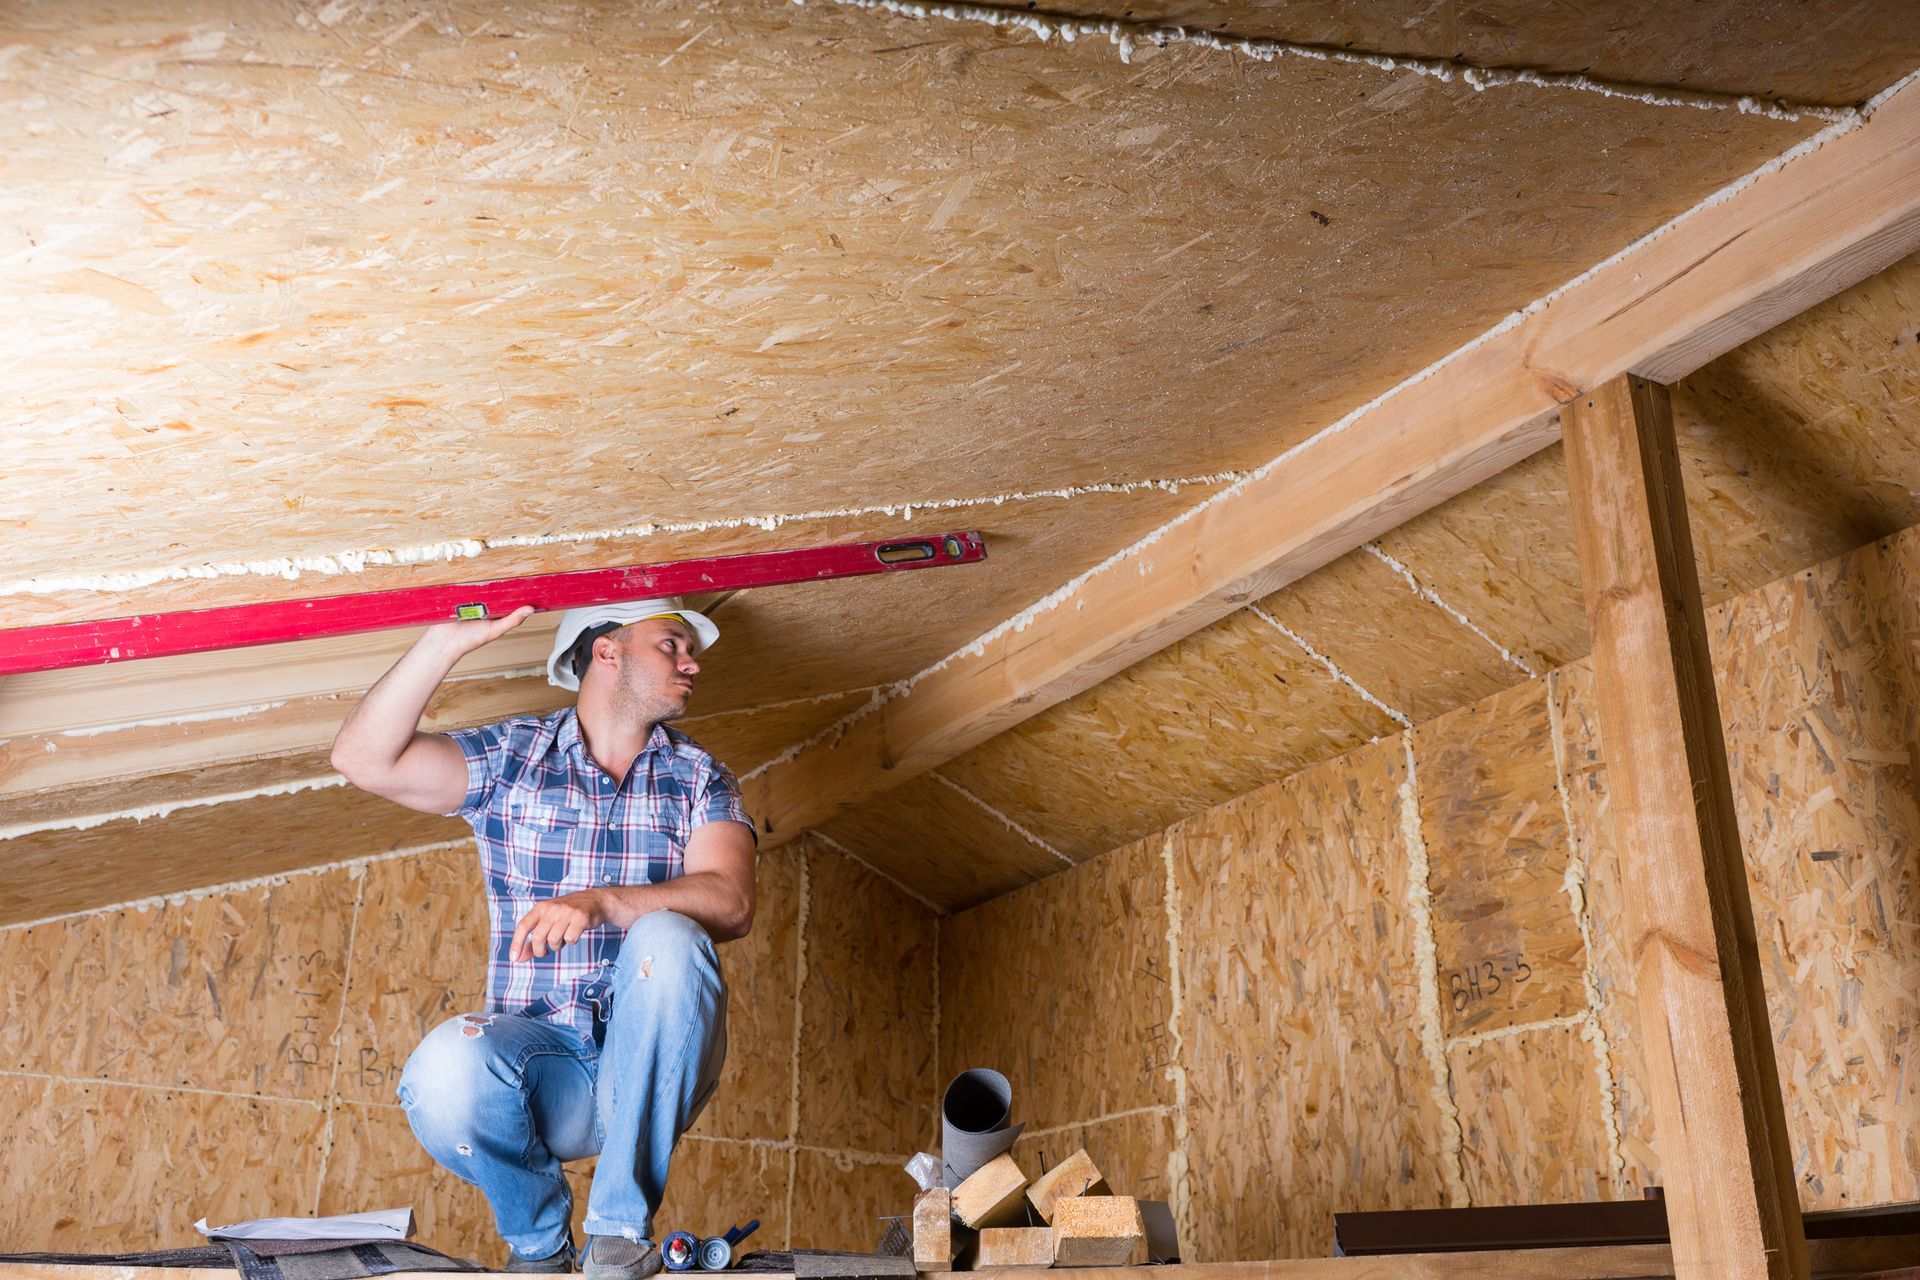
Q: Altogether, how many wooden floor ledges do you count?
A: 1